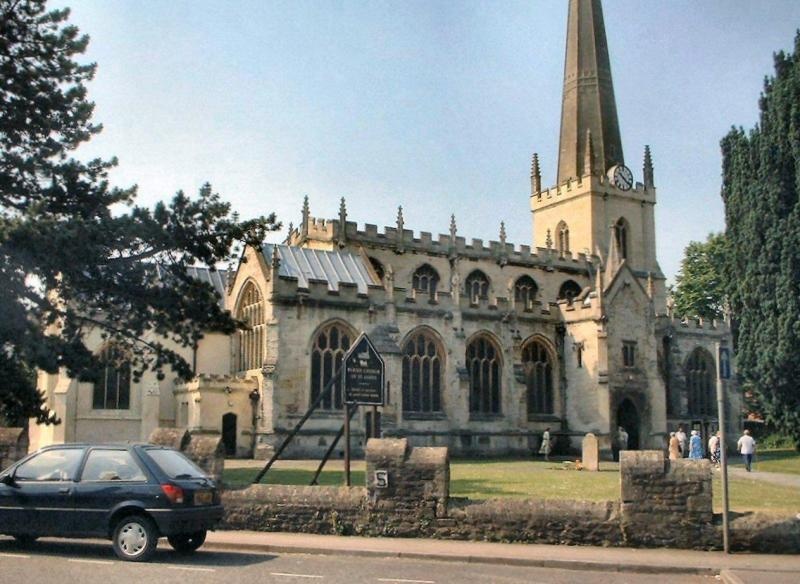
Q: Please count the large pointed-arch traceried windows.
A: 7